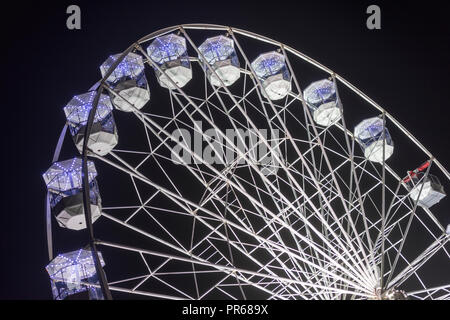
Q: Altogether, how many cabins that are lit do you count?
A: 9